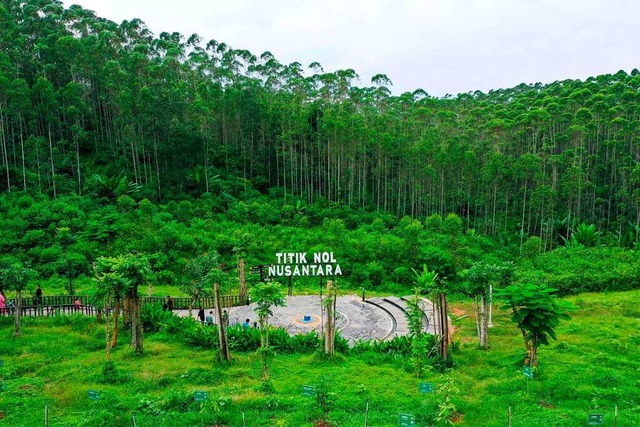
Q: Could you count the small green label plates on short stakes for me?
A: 7